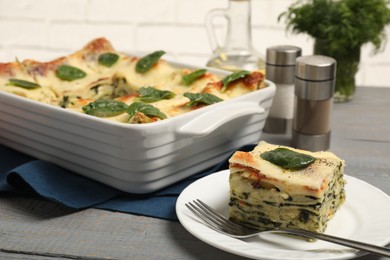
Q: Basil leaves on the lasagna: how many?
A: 11